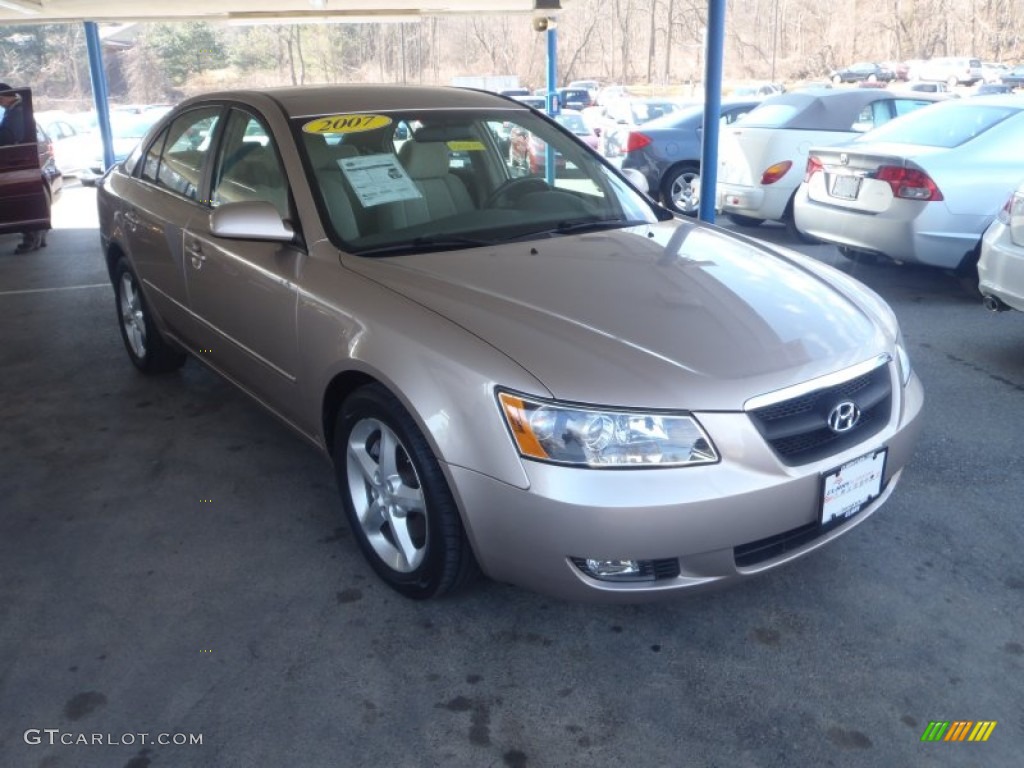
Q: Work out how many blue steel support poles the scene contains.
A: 3